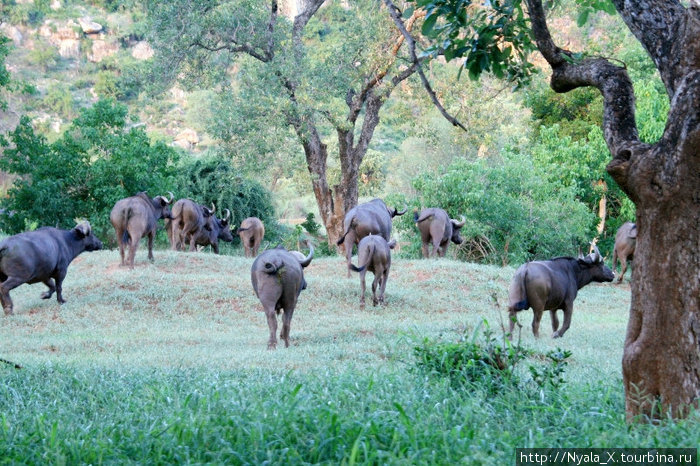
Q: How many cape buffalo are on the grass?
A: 11